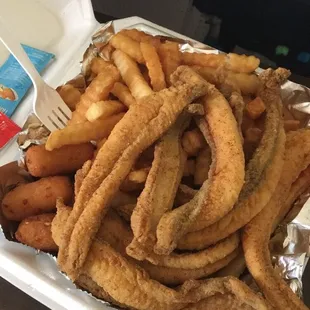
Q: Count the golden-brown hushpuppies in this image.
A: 3